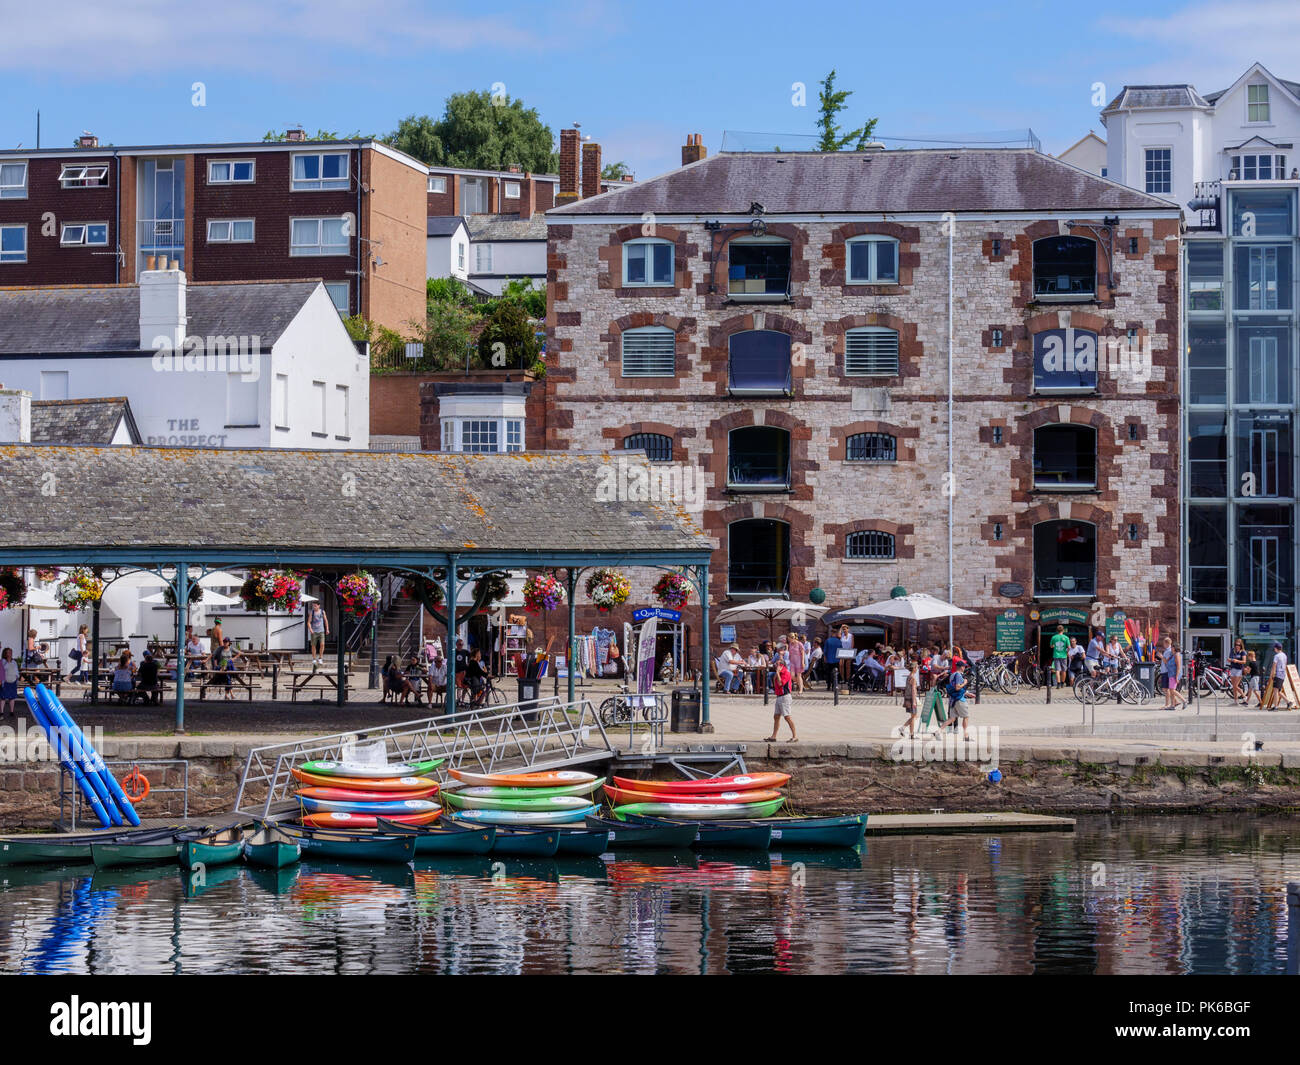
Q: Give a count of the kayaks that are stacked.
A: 12